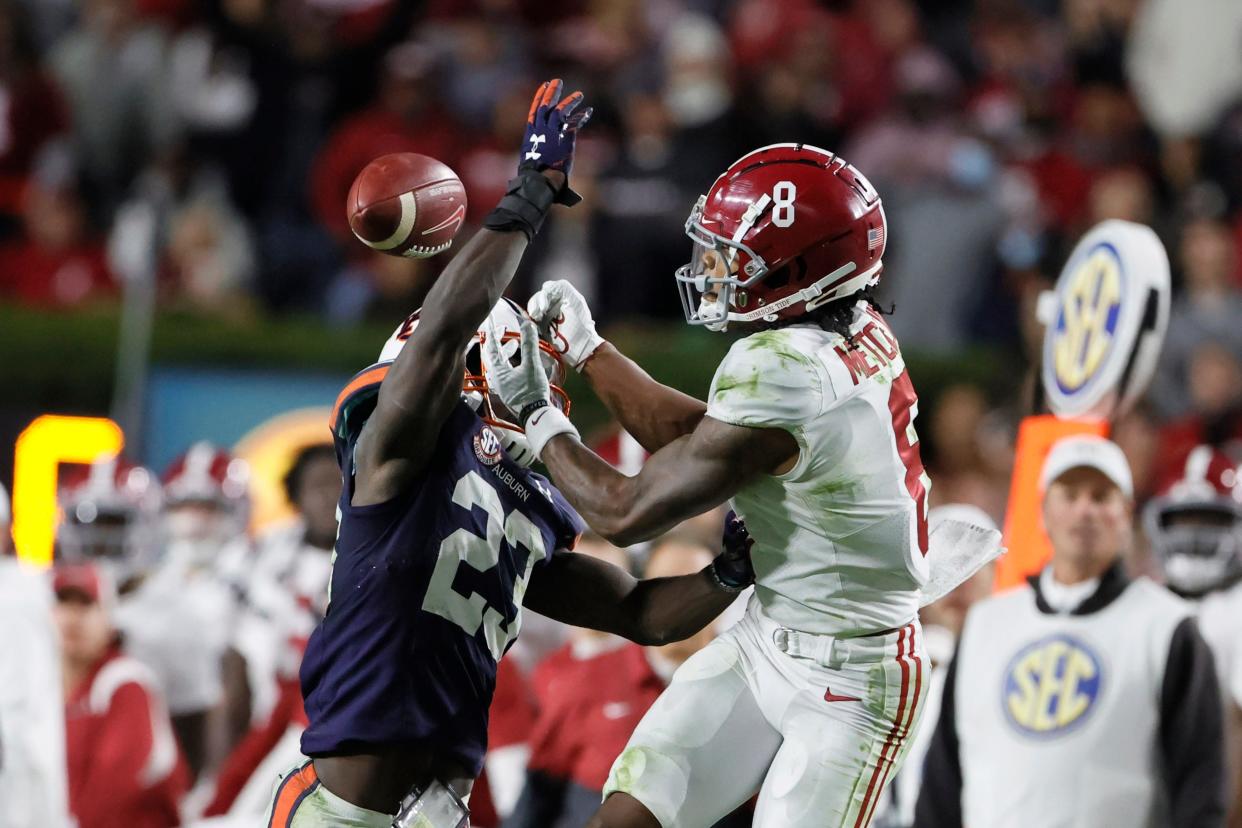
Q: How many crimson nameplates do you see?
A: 1